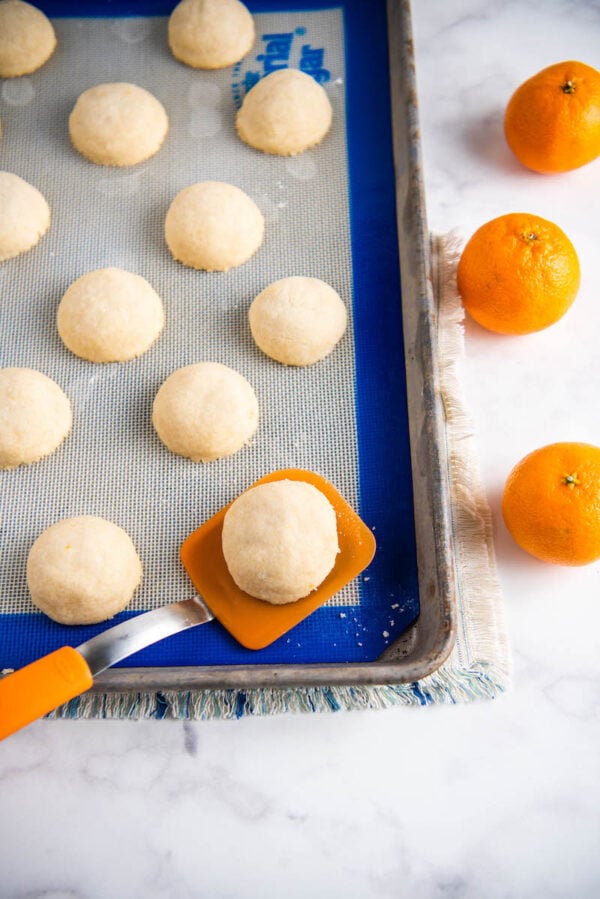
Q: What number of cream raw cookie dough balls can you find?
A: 12